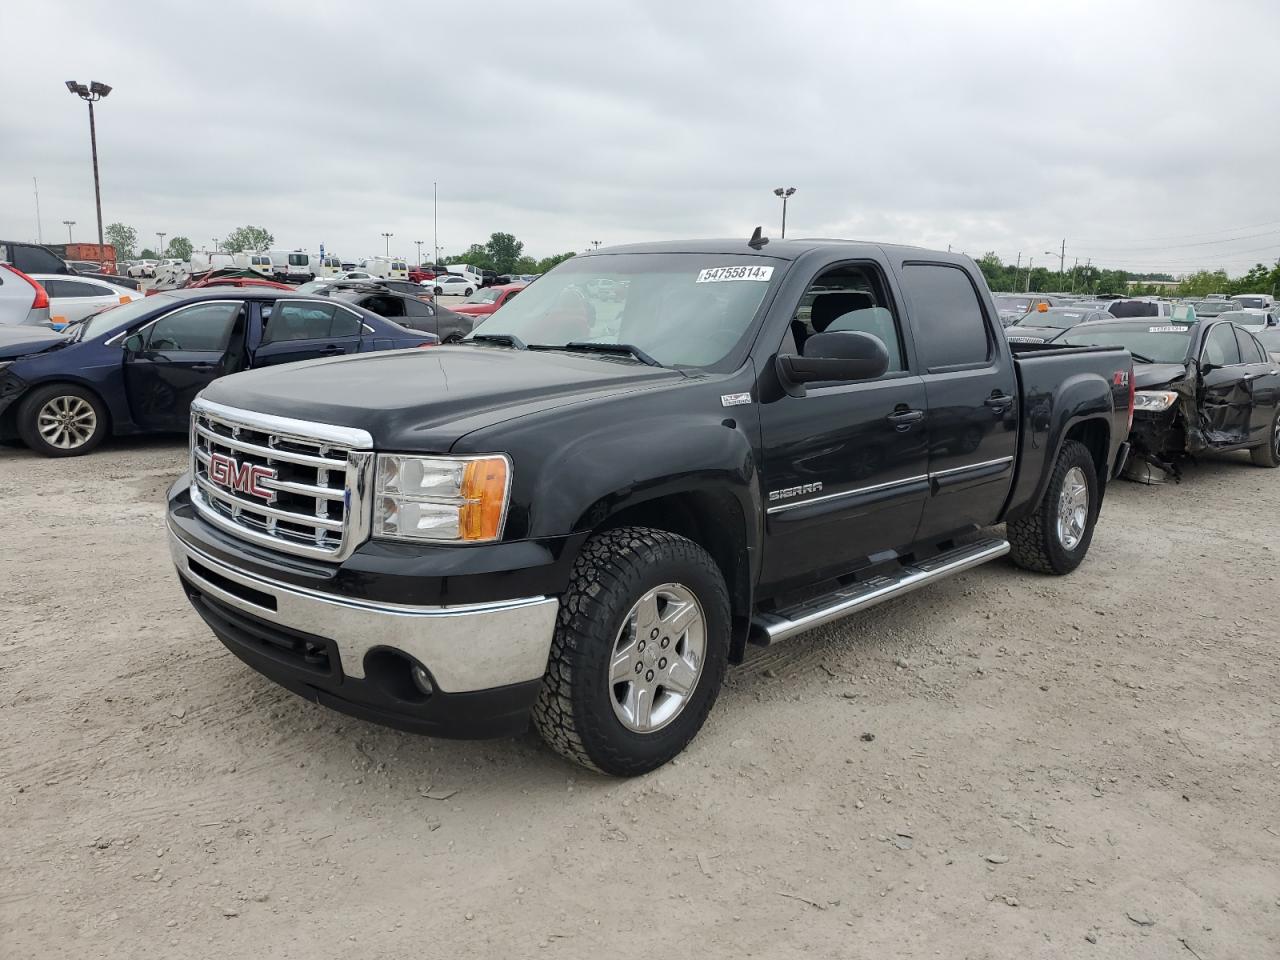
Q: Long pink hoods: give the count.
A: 0